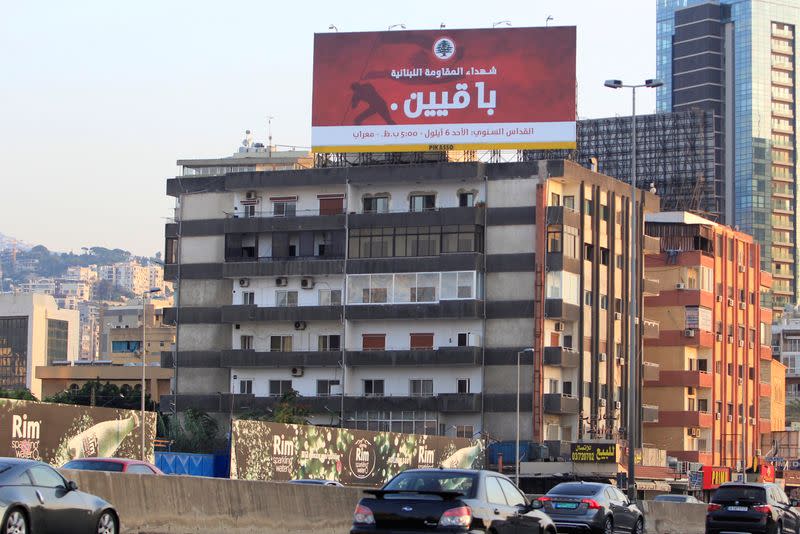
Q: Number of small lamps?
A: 5